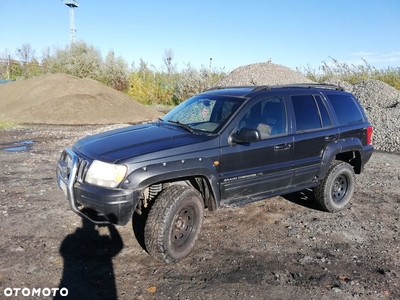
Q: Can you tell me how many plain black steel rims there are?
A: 2